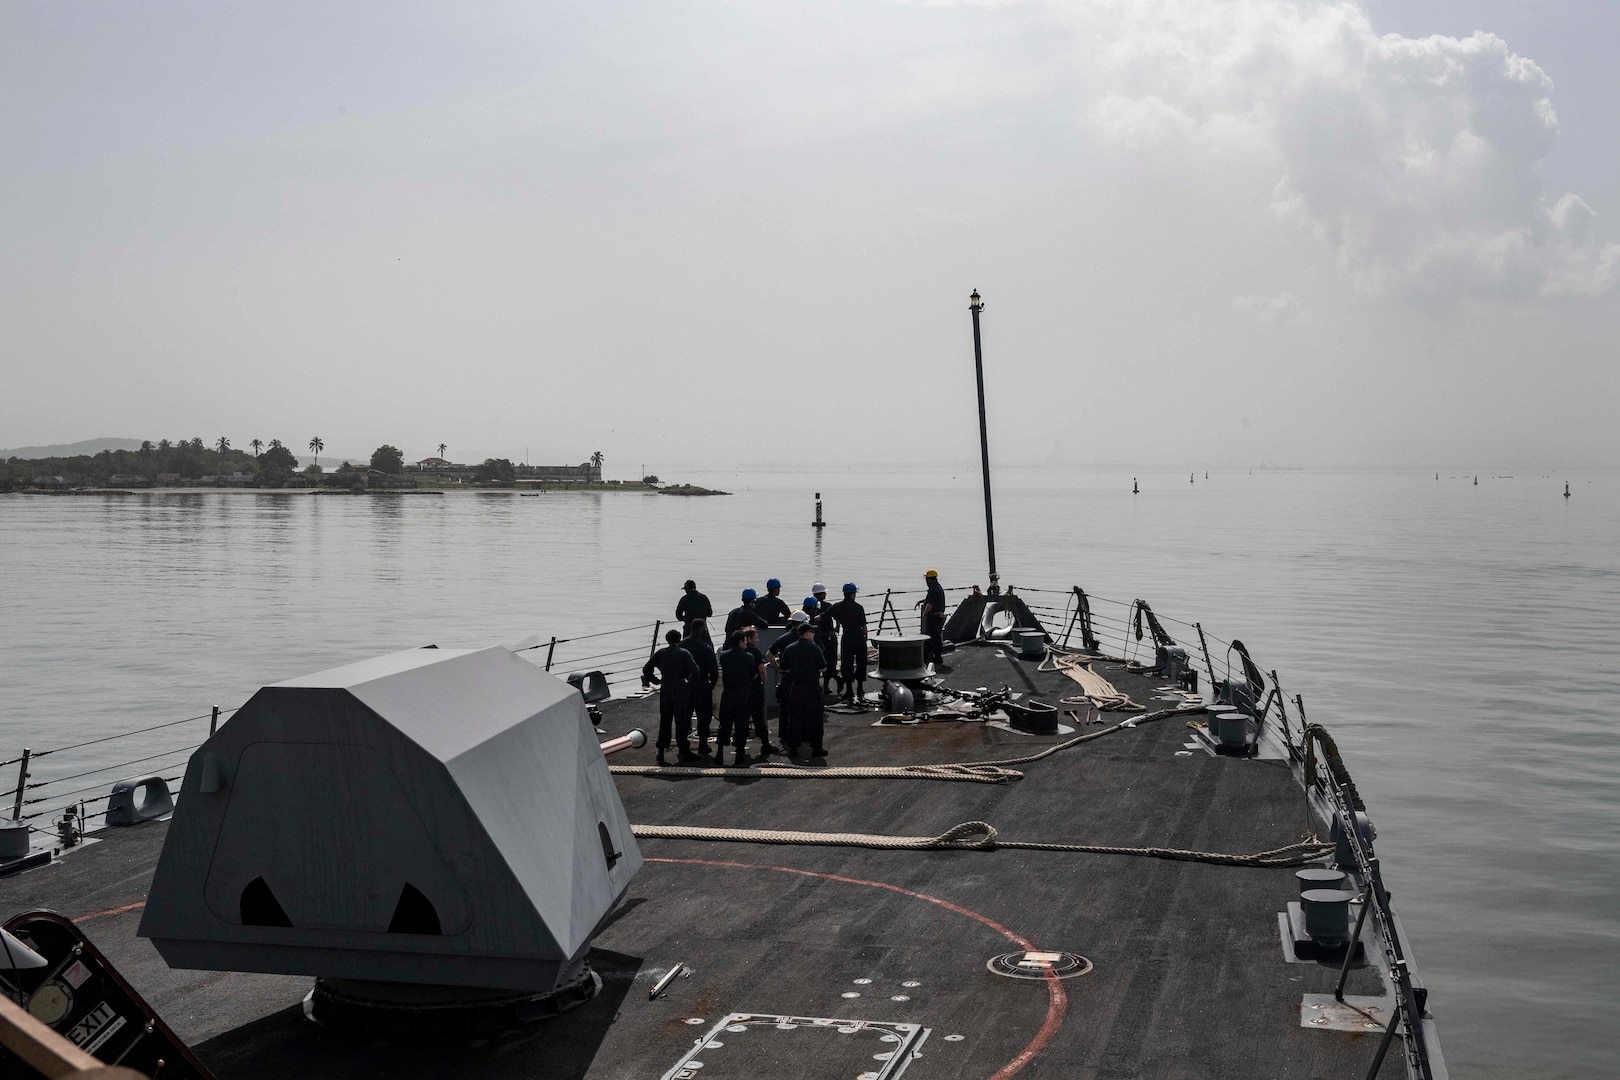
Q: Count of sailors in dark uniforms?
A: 13